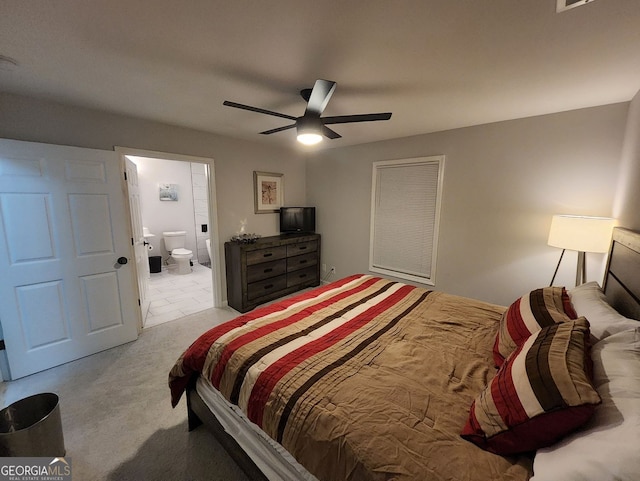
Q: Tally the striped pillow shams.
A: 2